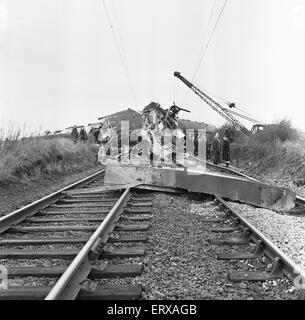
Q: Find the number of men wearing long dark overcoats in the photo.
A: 2